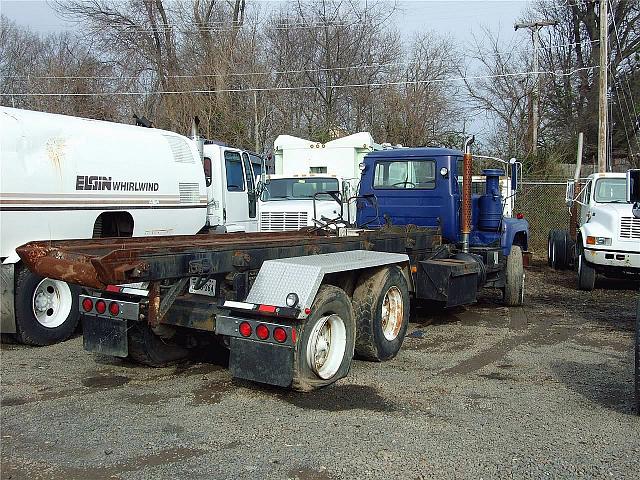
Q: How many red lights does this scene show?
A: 6